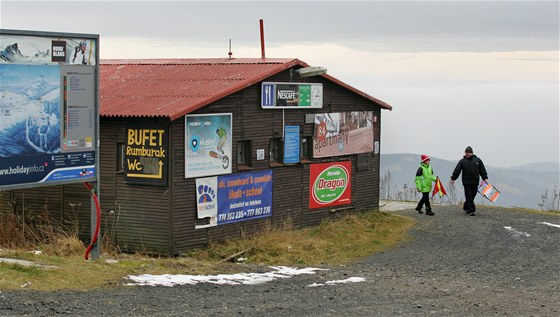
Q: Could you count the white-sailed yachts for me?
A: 0